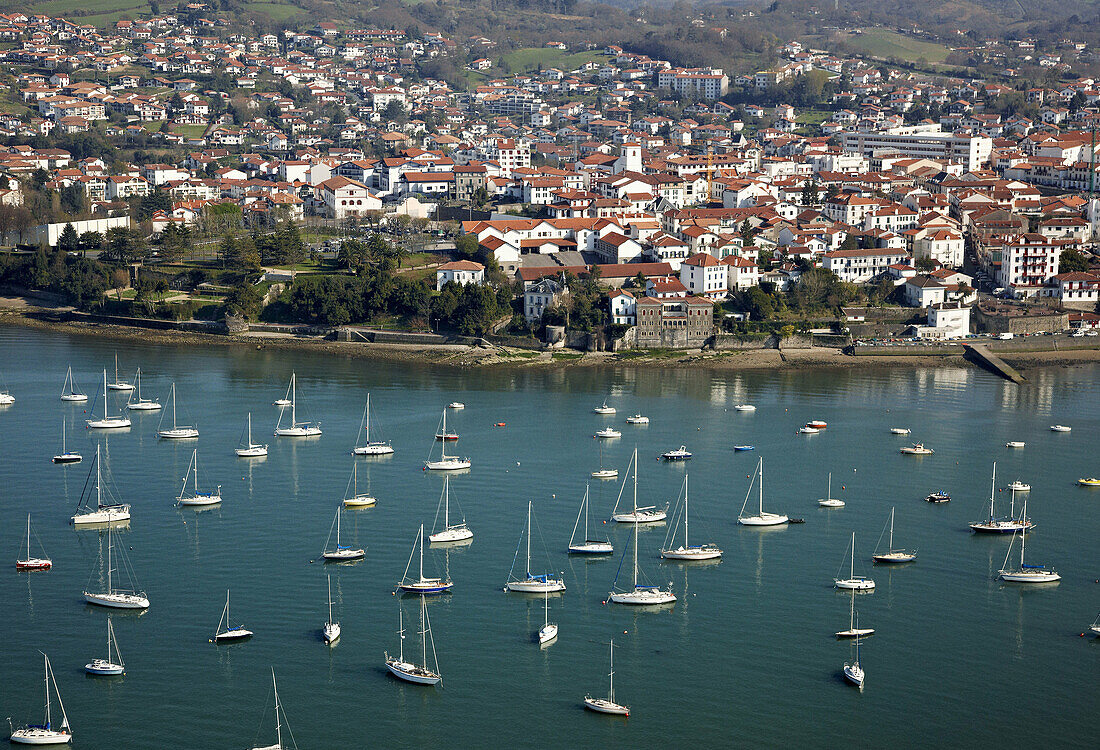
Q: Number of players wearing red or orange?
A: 0